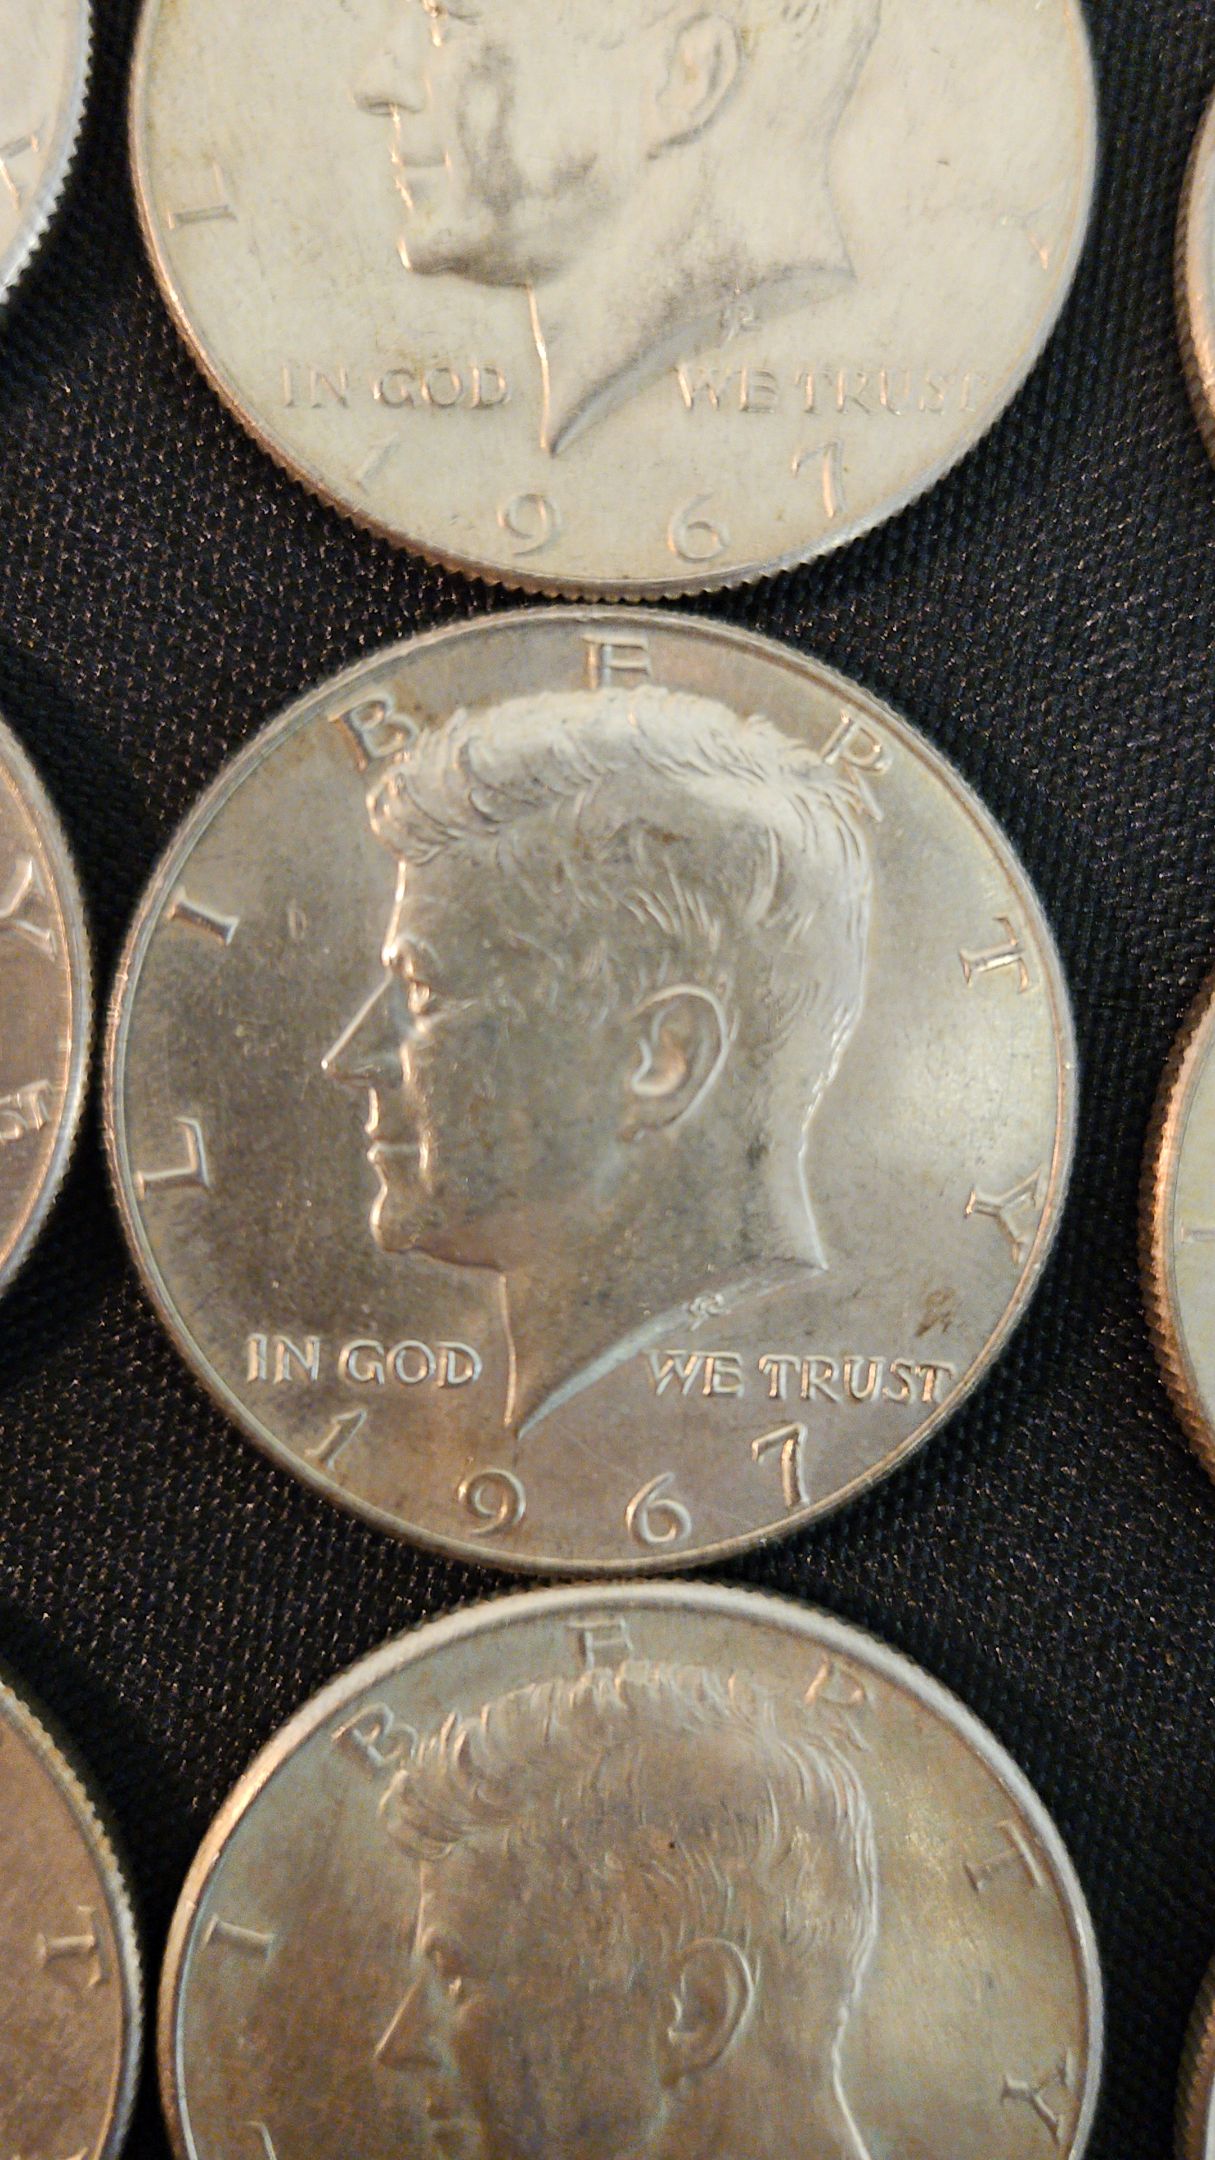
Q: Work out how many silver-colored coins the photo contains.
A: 9